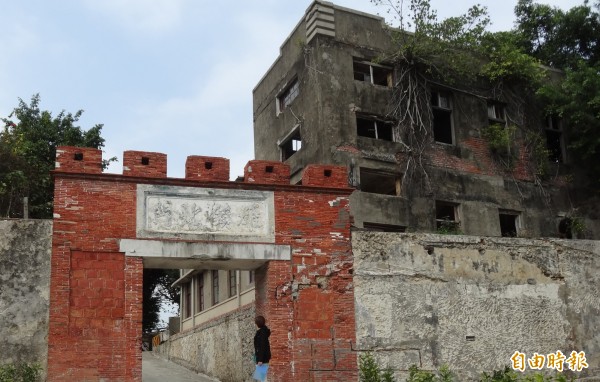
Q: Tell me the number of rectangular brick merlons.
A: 5